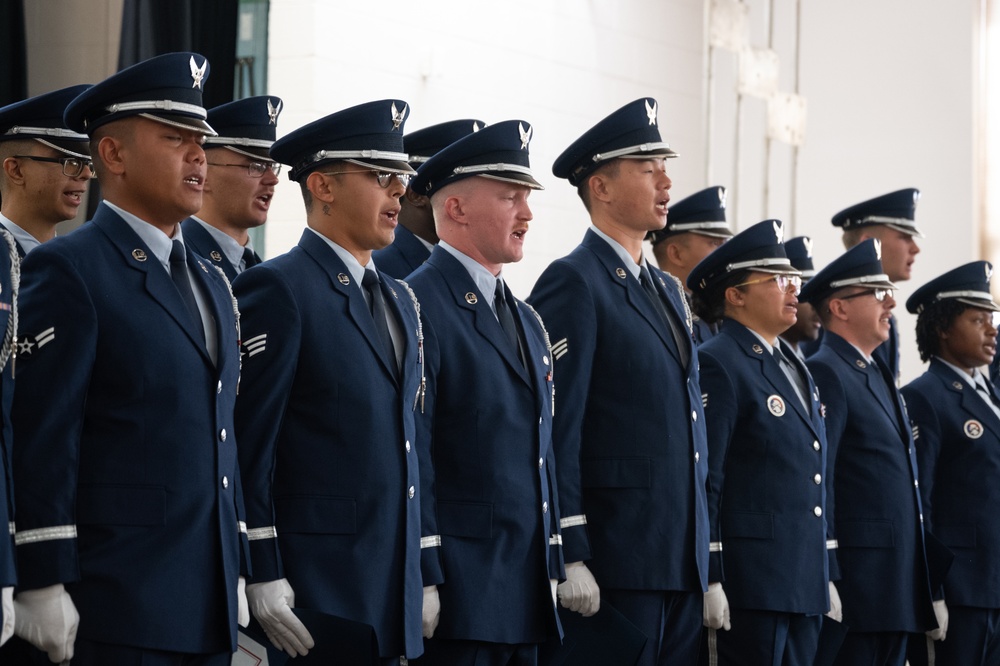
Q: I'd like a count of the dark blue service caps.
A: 13